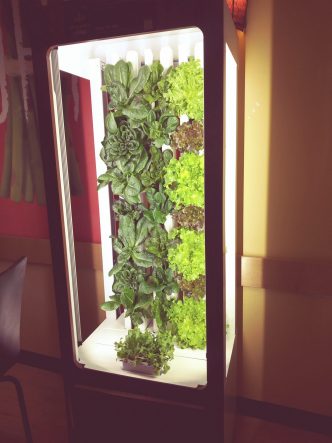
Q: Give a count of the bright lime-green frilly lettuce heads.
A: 4